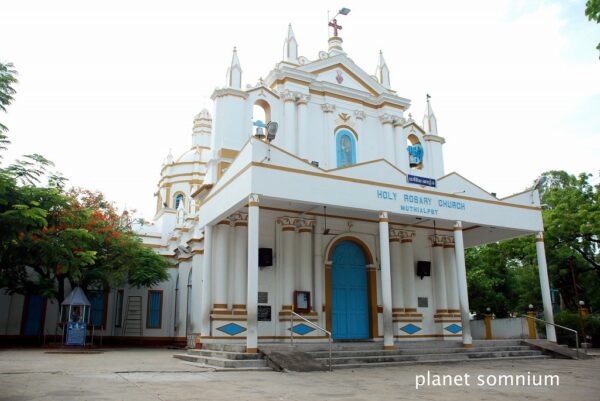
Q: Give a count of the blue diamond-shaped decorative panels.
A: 4